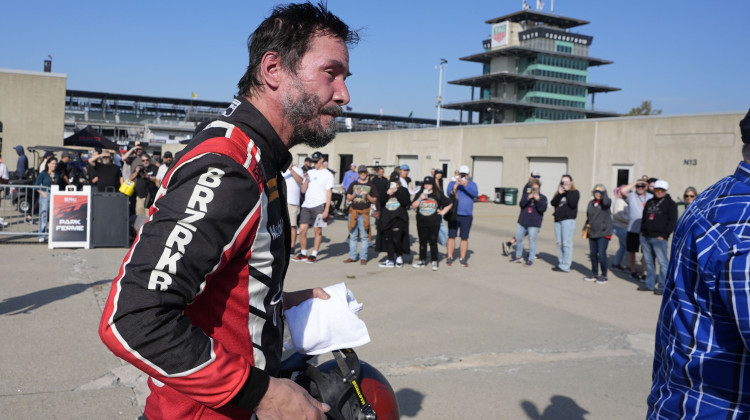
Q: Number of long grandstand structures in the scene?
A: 1